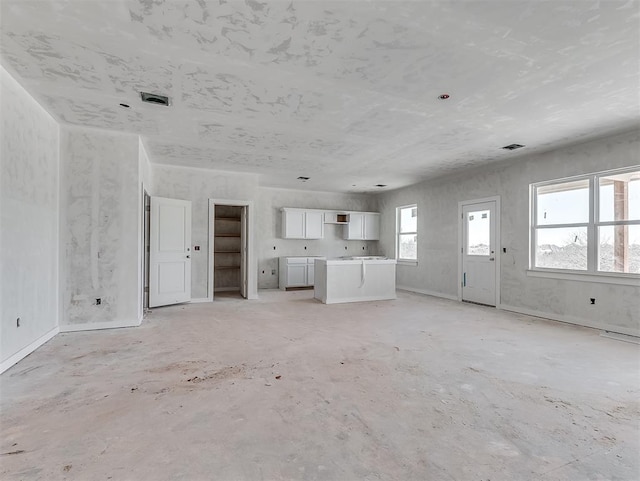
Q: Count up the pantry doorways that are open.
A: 1